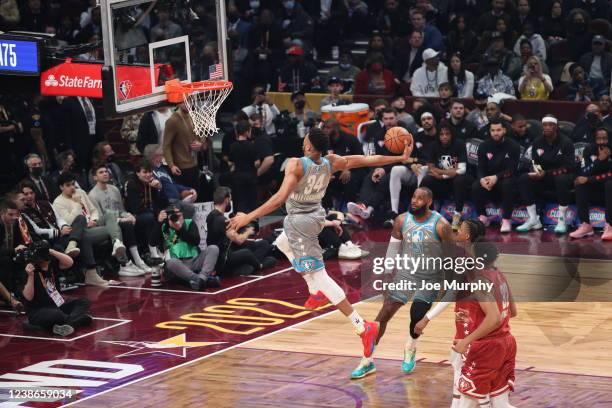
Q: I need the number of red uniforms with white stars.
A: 2